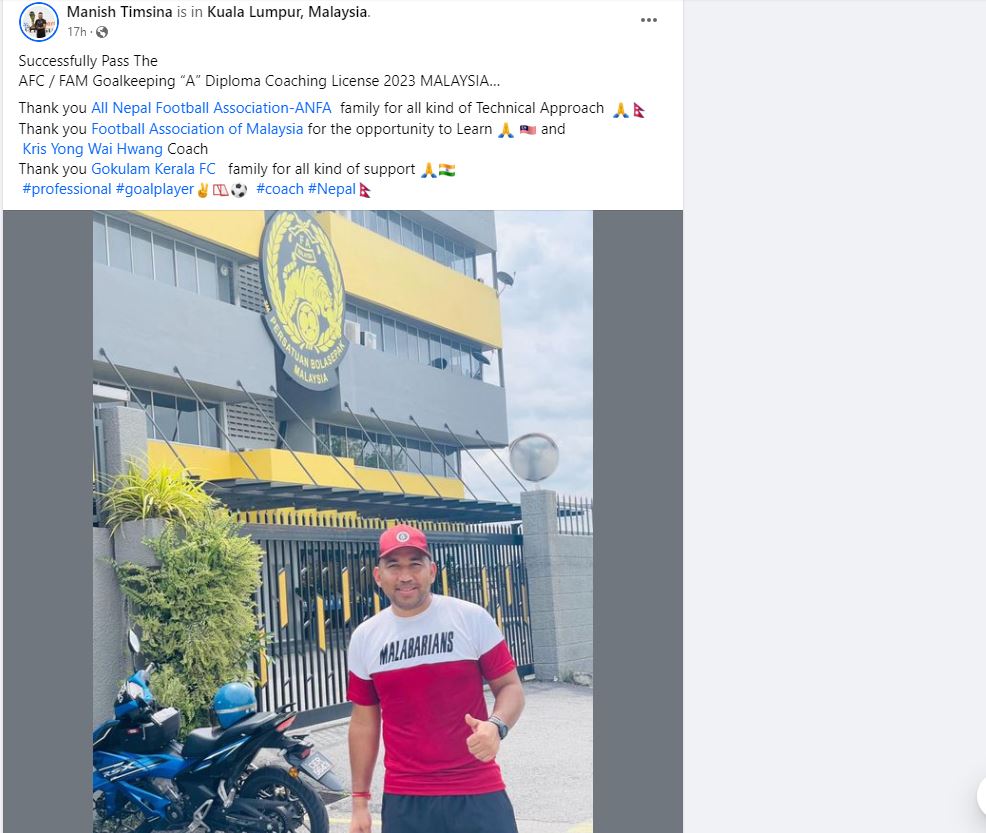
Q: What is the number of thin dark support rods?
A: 9